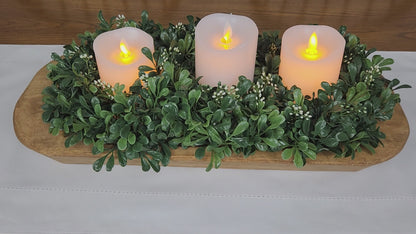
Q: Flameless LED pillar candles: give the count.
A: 3